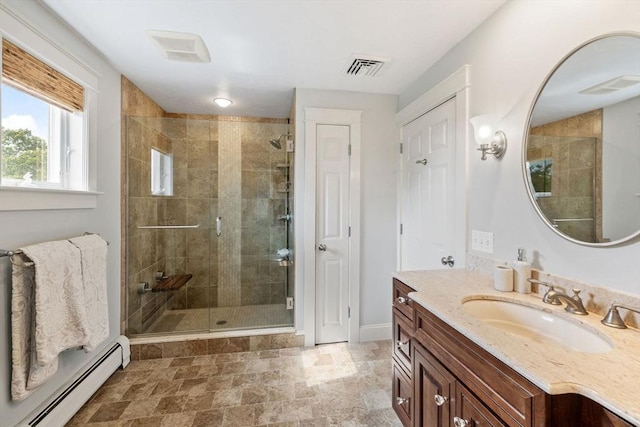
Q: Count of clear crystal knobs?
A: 5